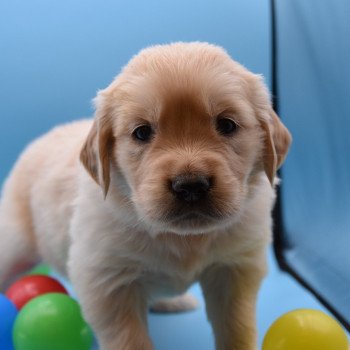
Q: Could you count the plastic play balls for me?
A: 5